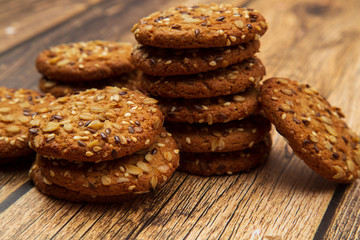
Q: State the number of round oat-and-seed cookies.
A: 13